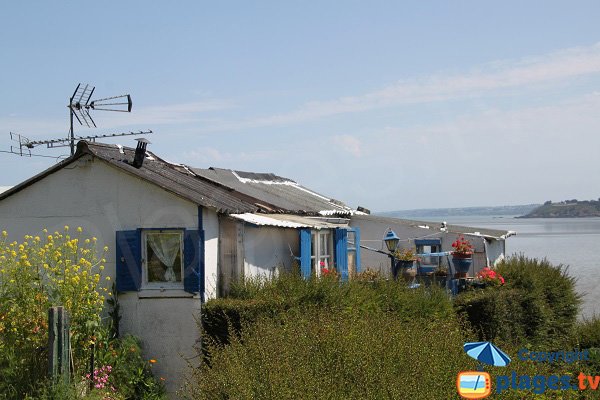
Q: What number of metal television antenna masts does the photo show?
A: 1